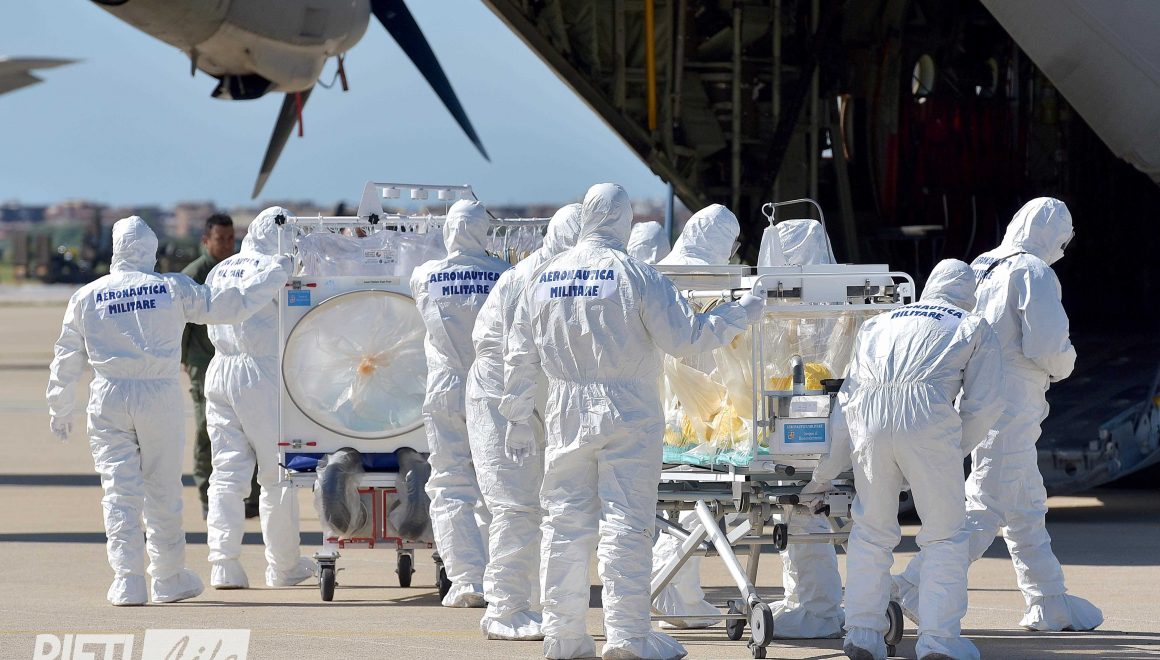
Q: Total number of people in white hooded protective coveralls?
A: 10